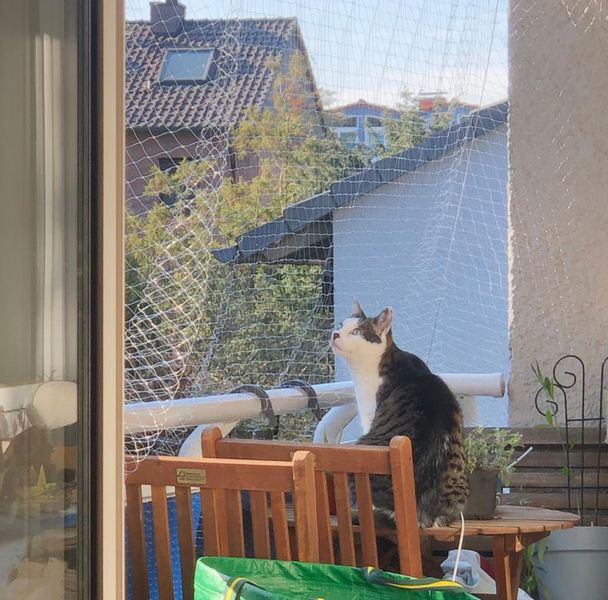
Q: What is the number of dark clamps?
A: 2